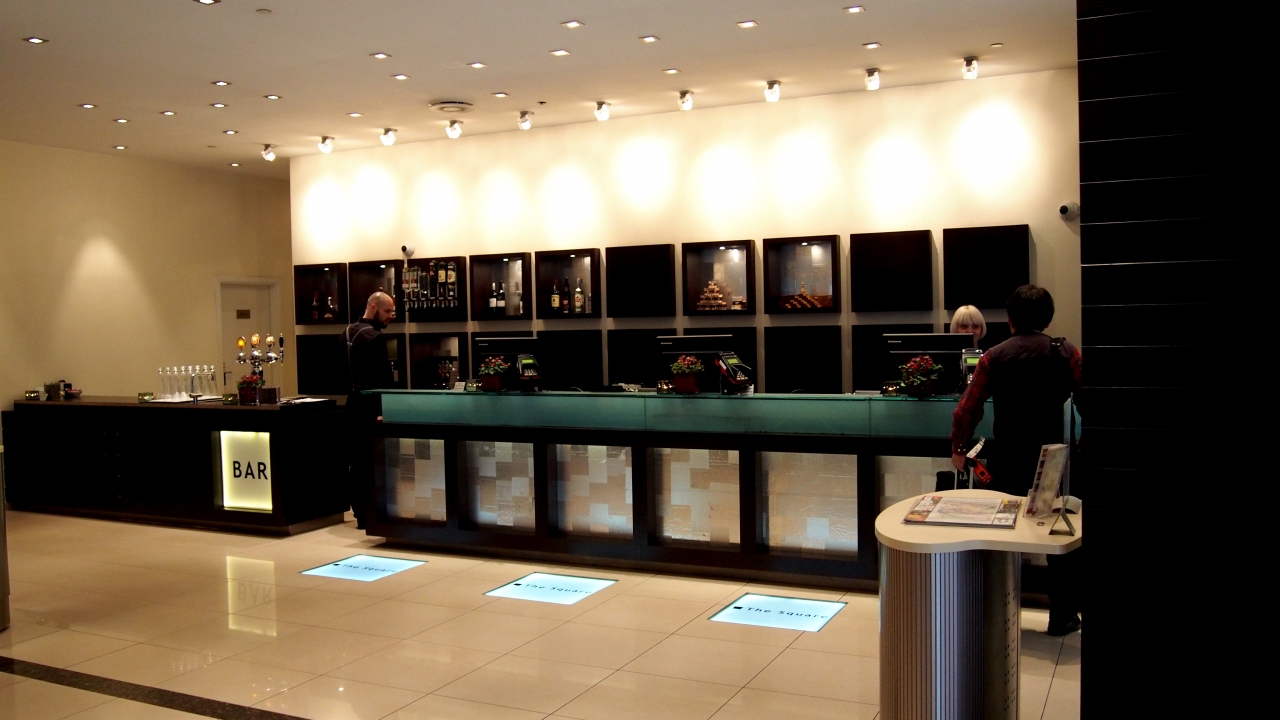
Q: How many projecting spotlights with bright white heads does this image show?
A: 10